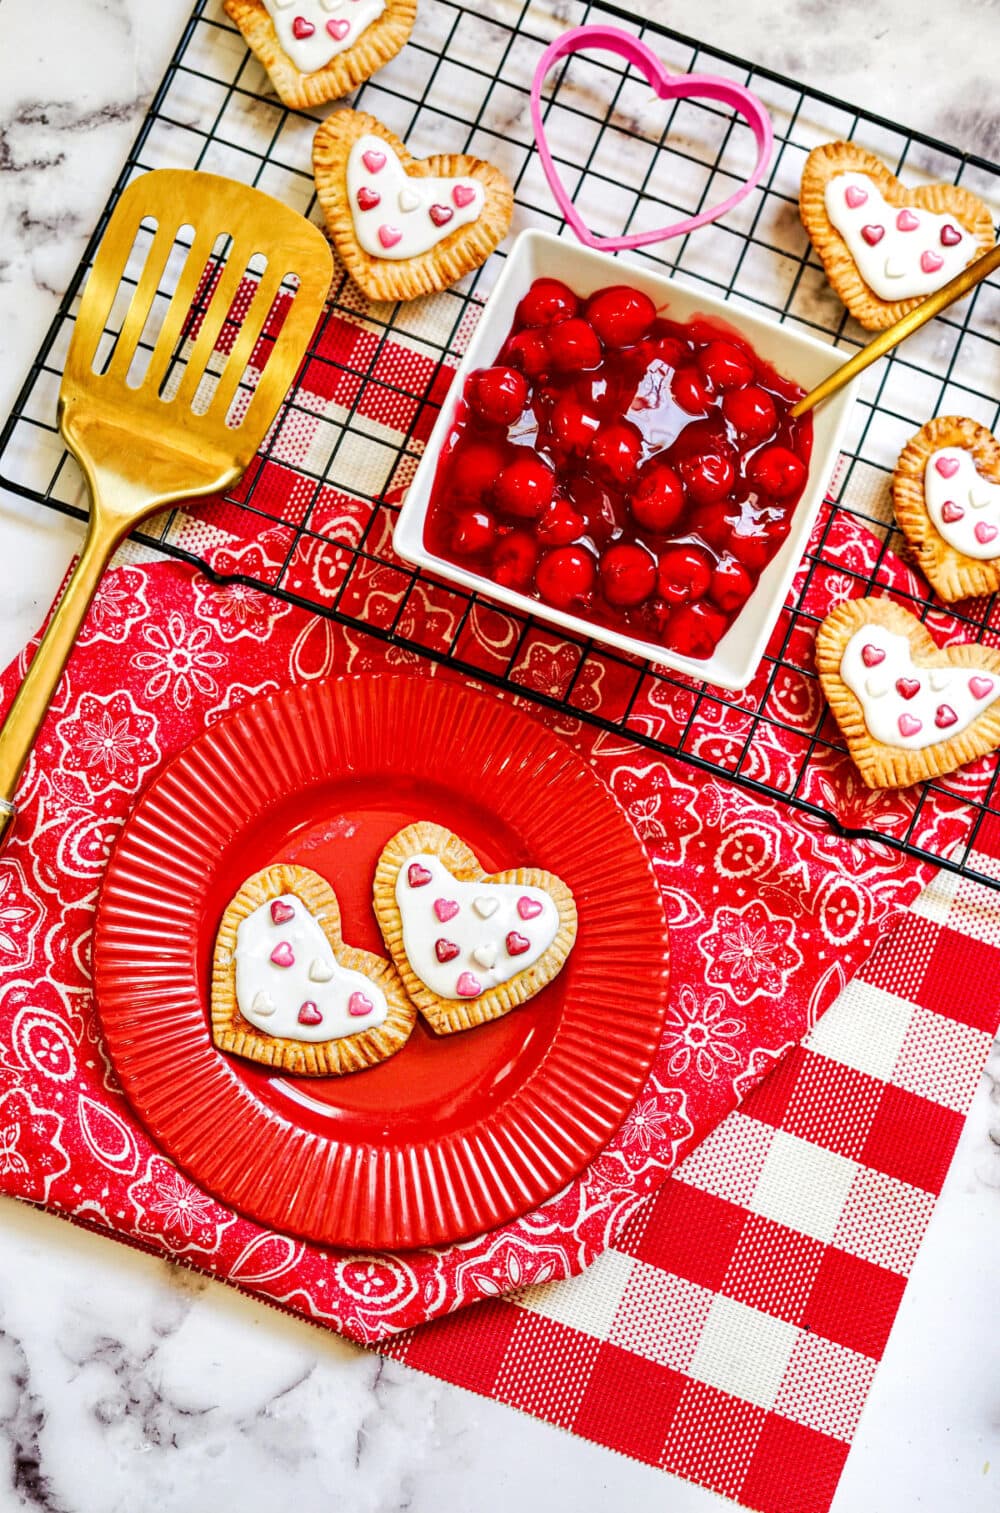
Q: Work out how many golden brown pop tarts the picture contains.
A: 7